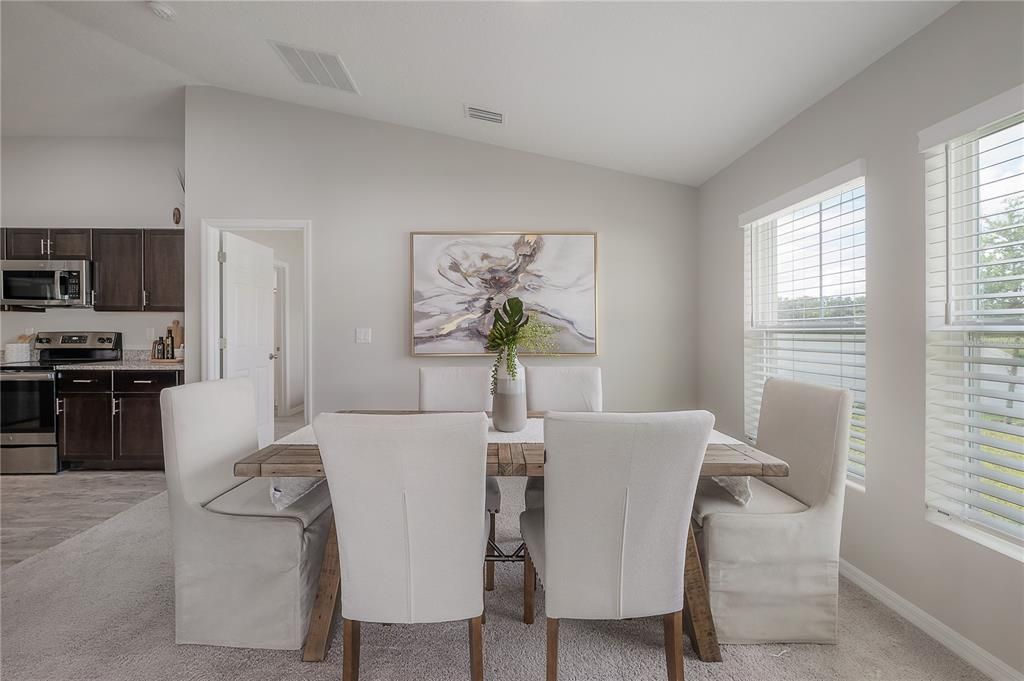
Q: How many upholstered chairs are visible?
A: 6